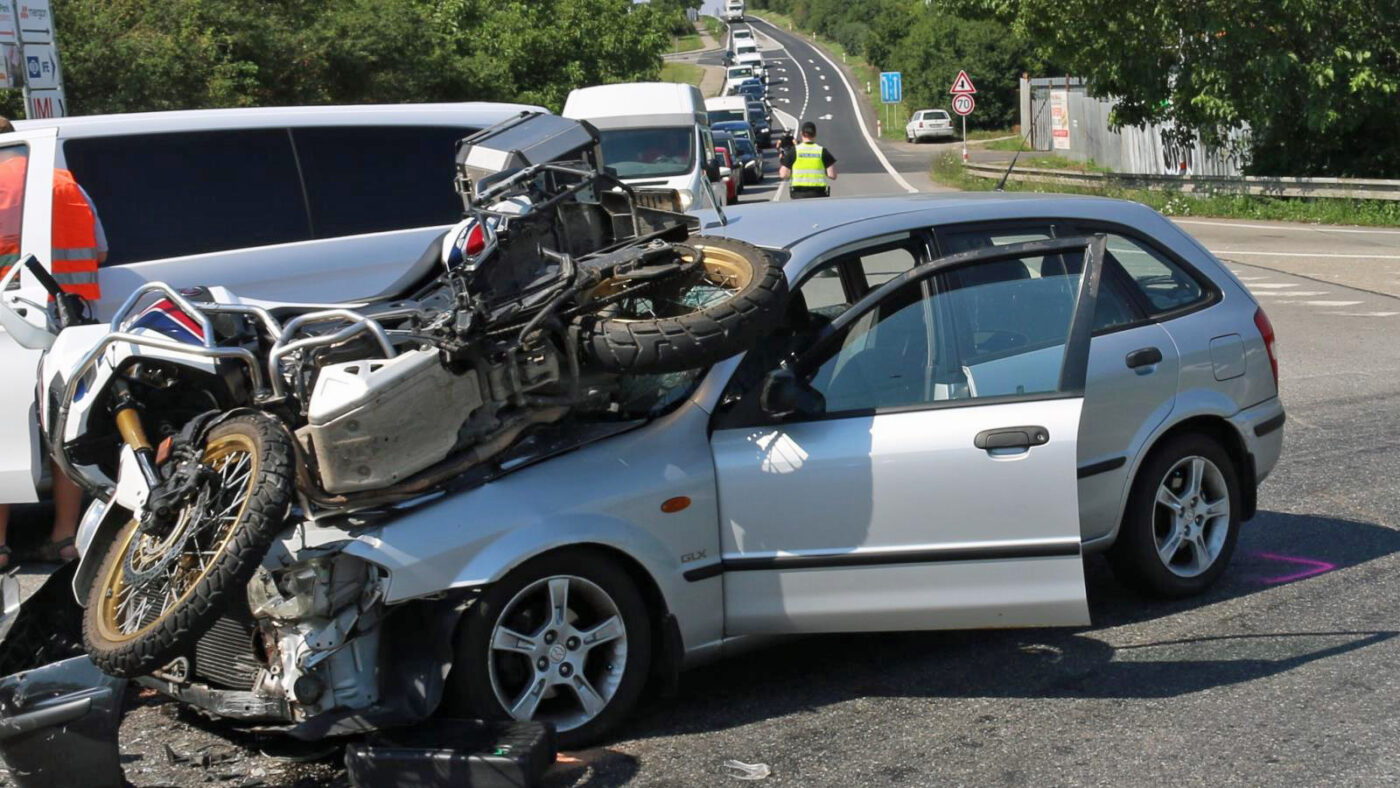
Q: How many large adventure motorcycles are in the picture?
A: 1